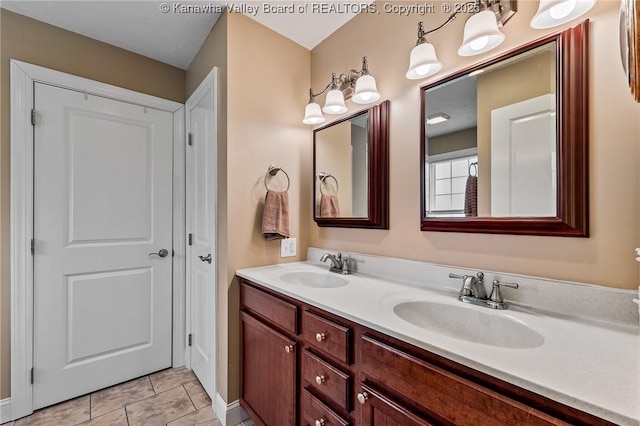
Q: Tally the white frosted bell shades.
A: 6